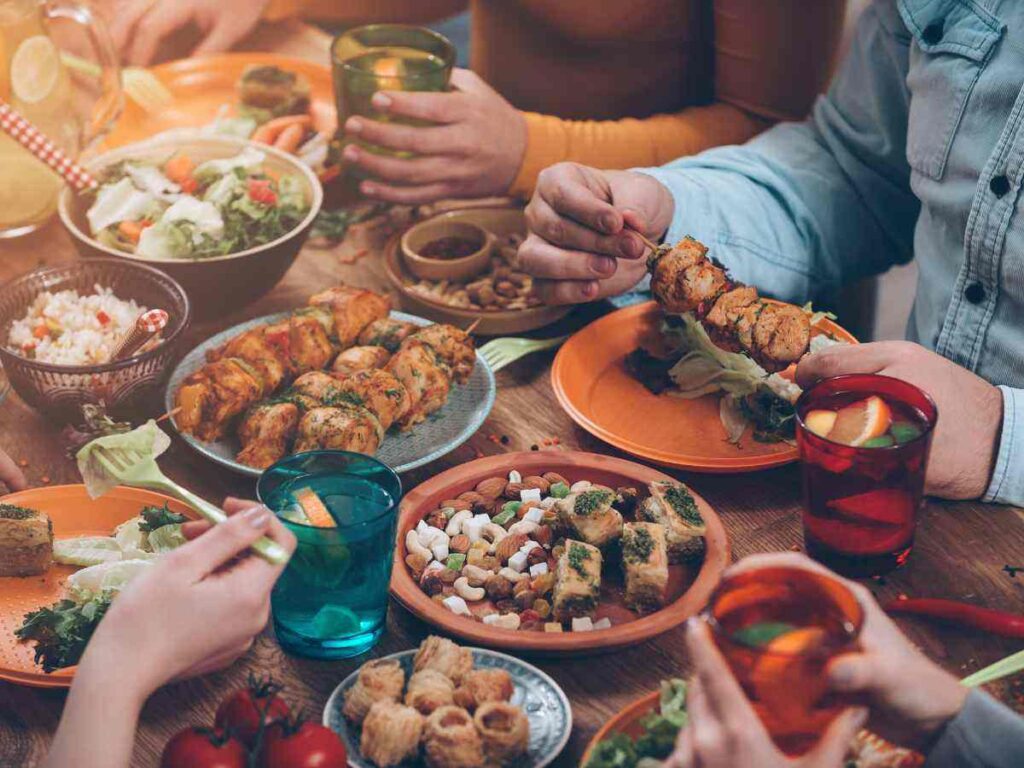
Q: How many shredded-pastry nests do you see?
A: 7